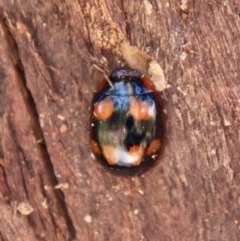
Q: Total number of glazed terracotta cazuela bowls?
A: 0